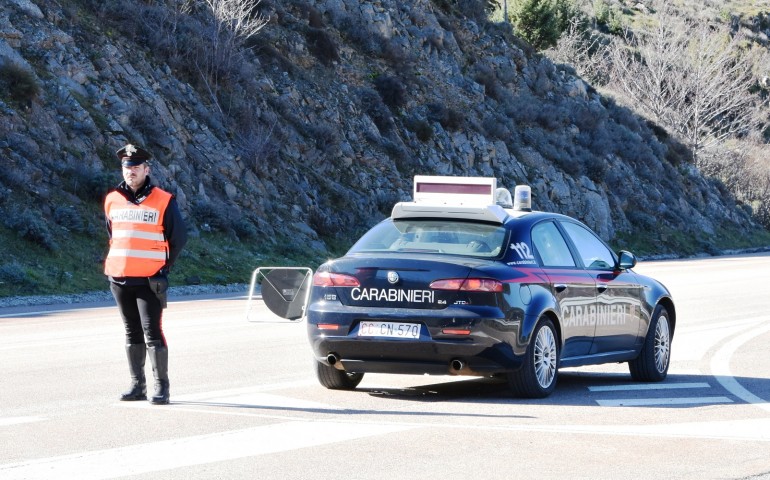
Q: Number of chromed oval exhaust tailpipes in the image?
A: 2